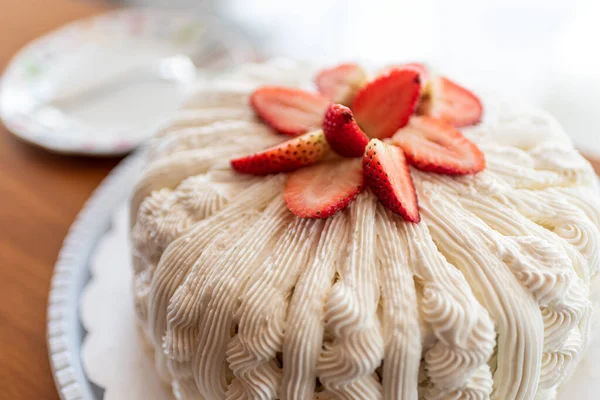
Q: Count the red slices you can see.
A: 10